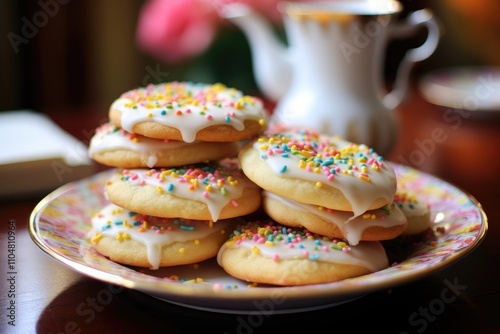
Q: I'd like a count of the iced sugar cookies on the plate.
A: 8